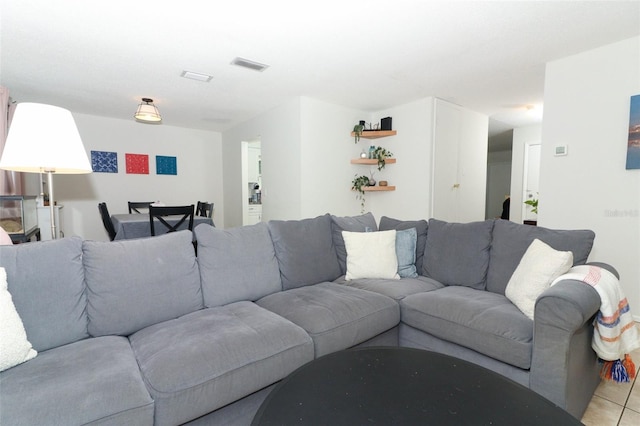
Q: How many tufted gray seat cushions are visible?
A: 5